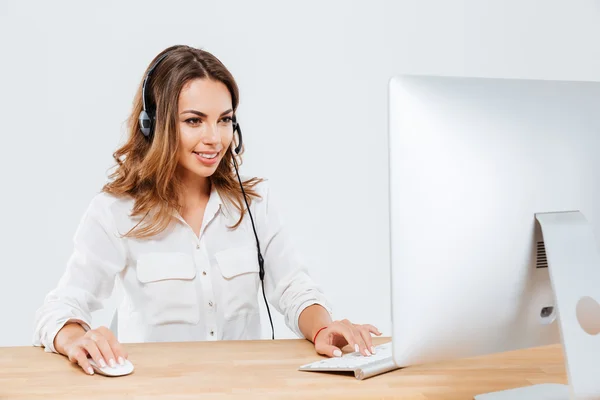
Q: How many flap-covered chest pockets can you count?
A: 2